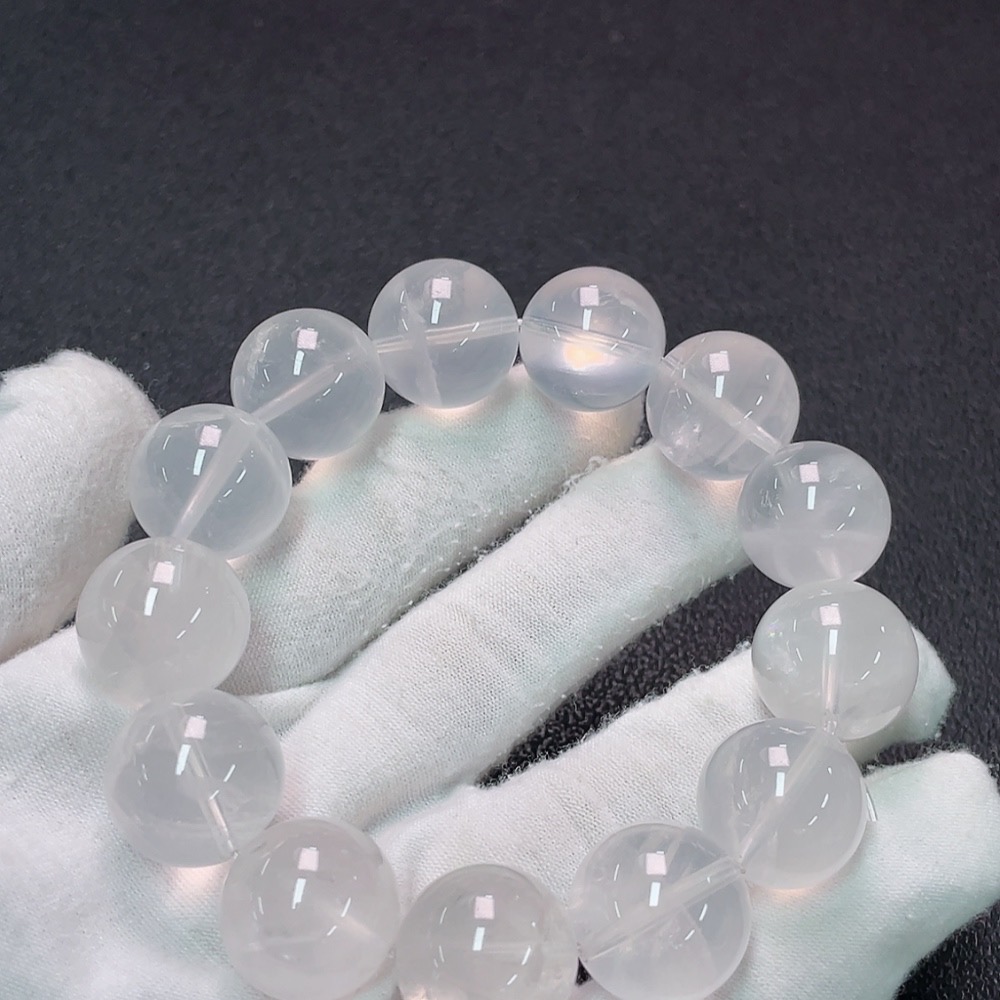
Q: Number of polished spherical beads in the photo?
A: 13